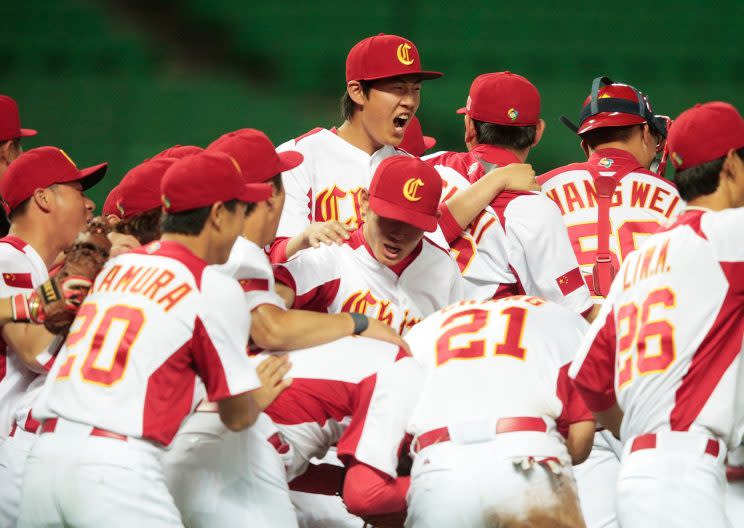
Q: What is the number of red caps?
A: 12